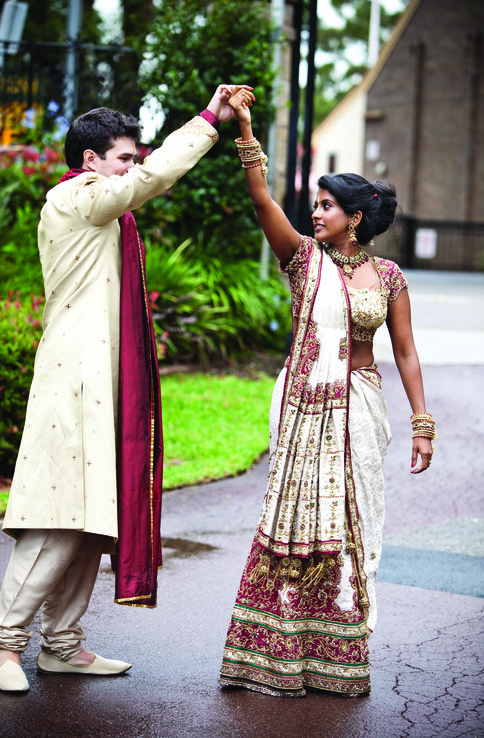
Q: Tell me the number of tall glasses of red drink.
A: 0